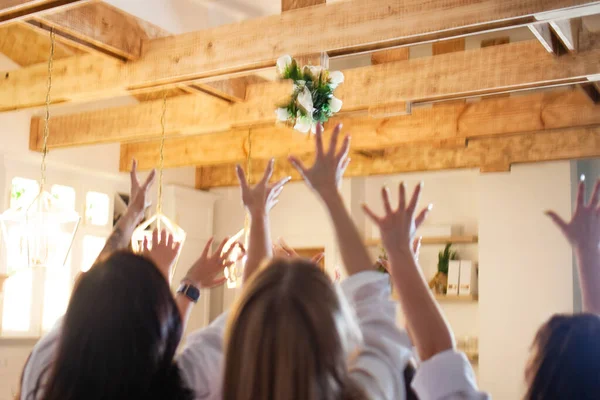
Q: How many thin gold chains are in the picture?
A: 3